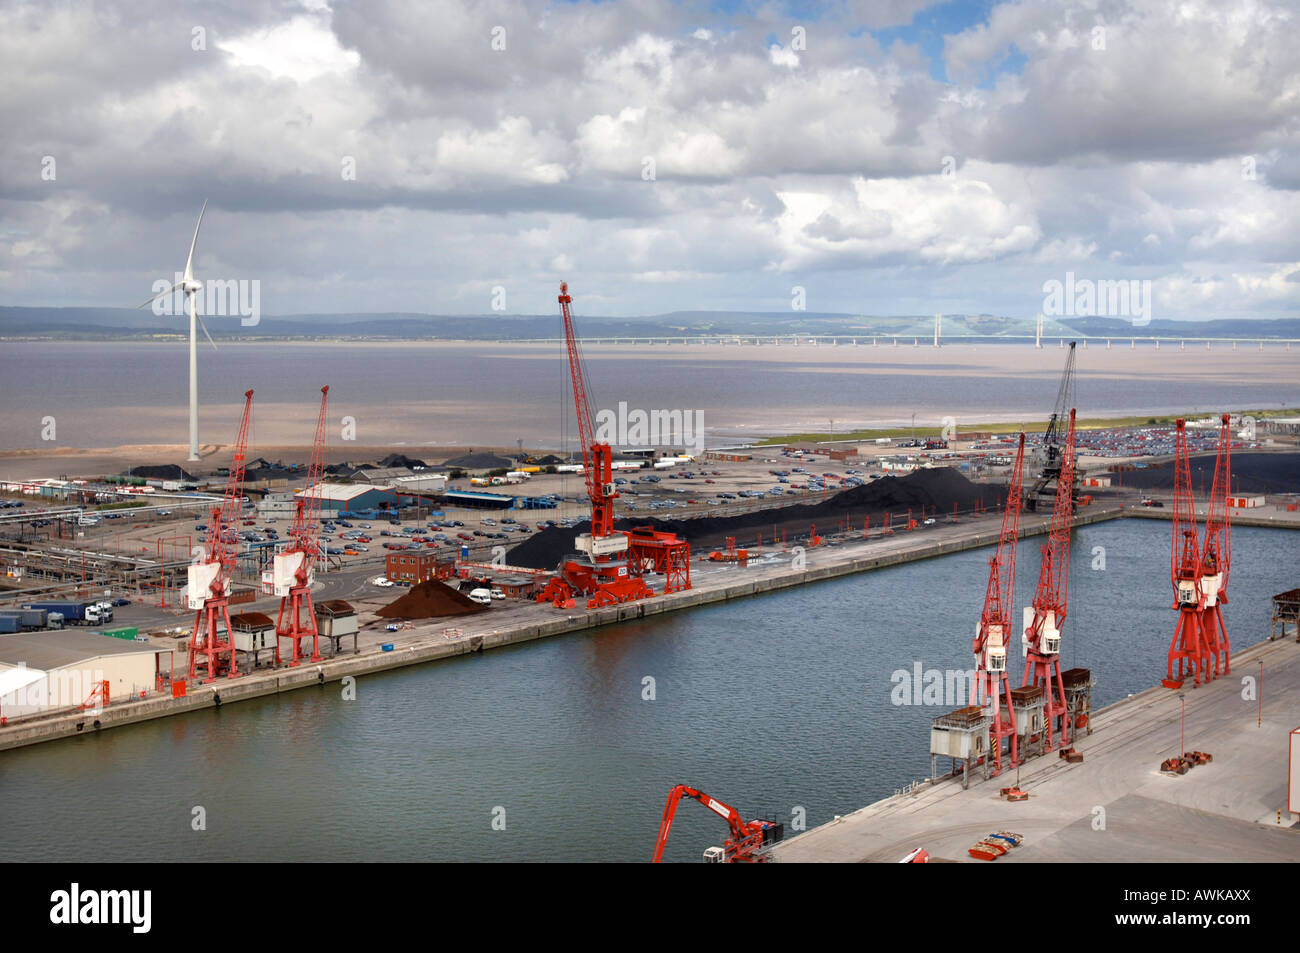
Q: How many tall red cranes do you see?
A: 7